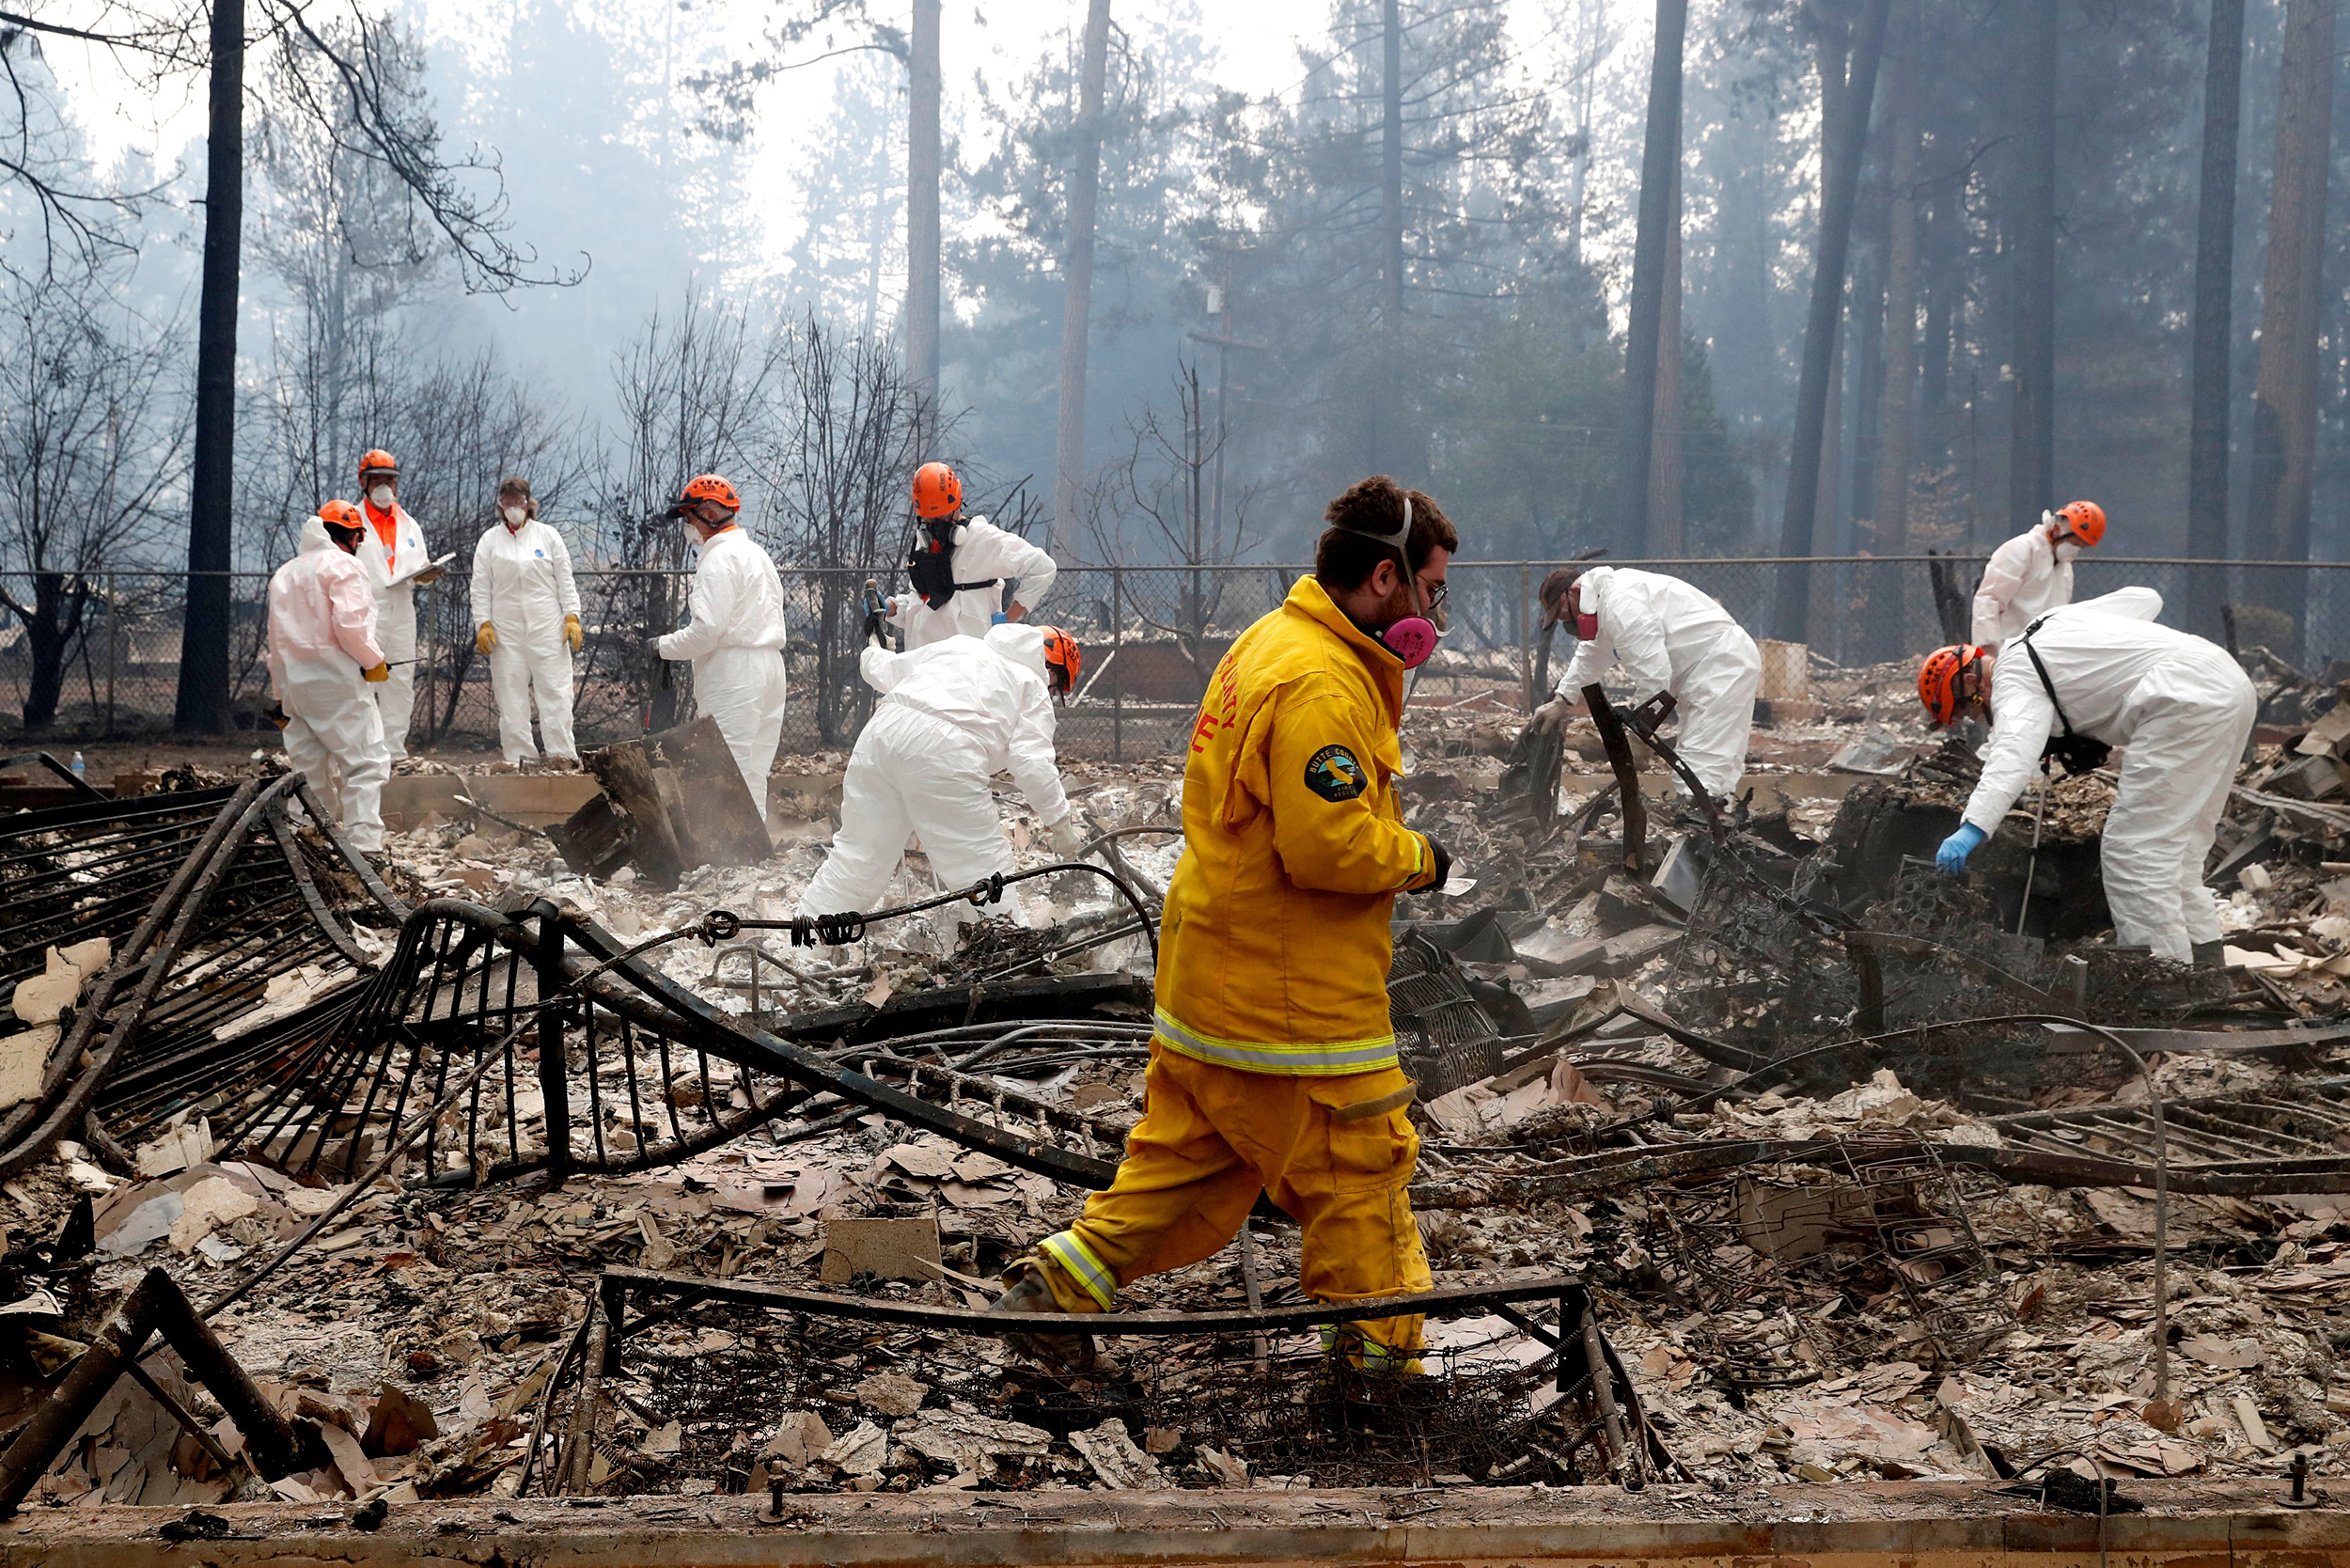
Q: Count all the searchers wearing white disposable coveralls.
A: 9